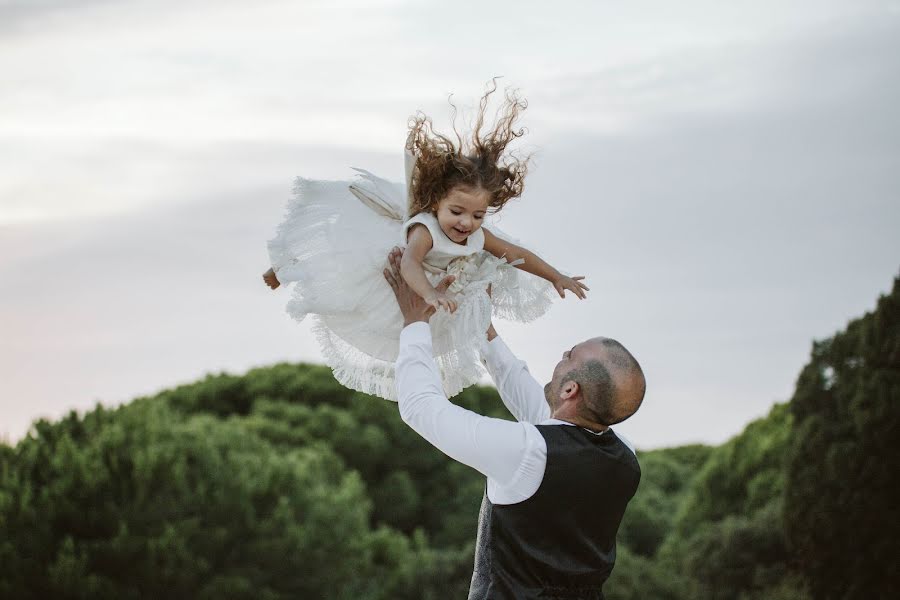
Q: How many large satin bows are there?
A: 1